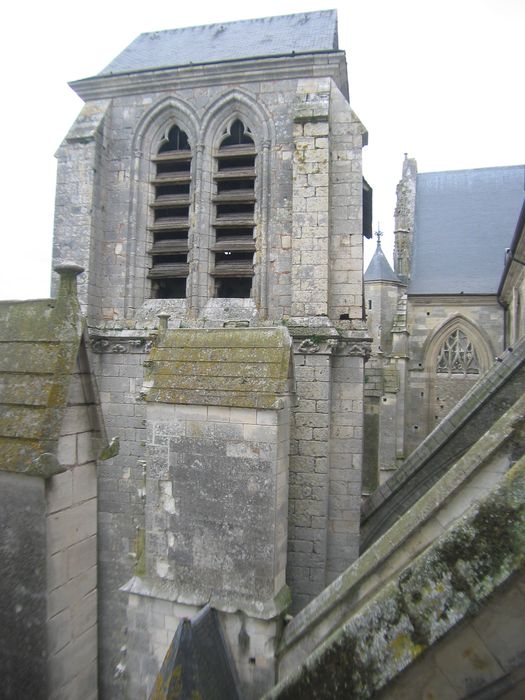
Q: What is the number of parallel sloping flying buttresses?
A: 3